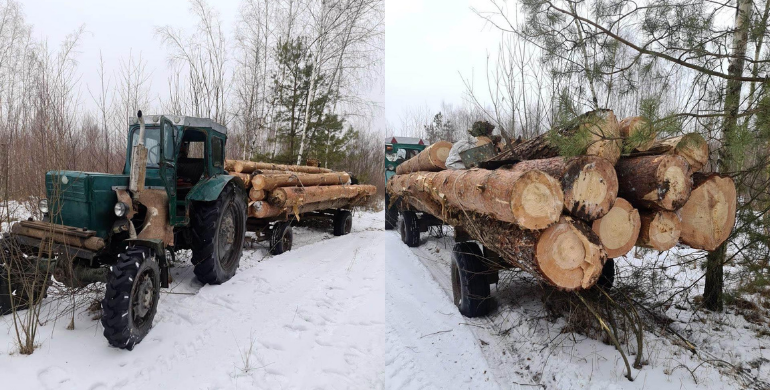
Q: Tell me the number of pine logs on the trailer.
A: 11